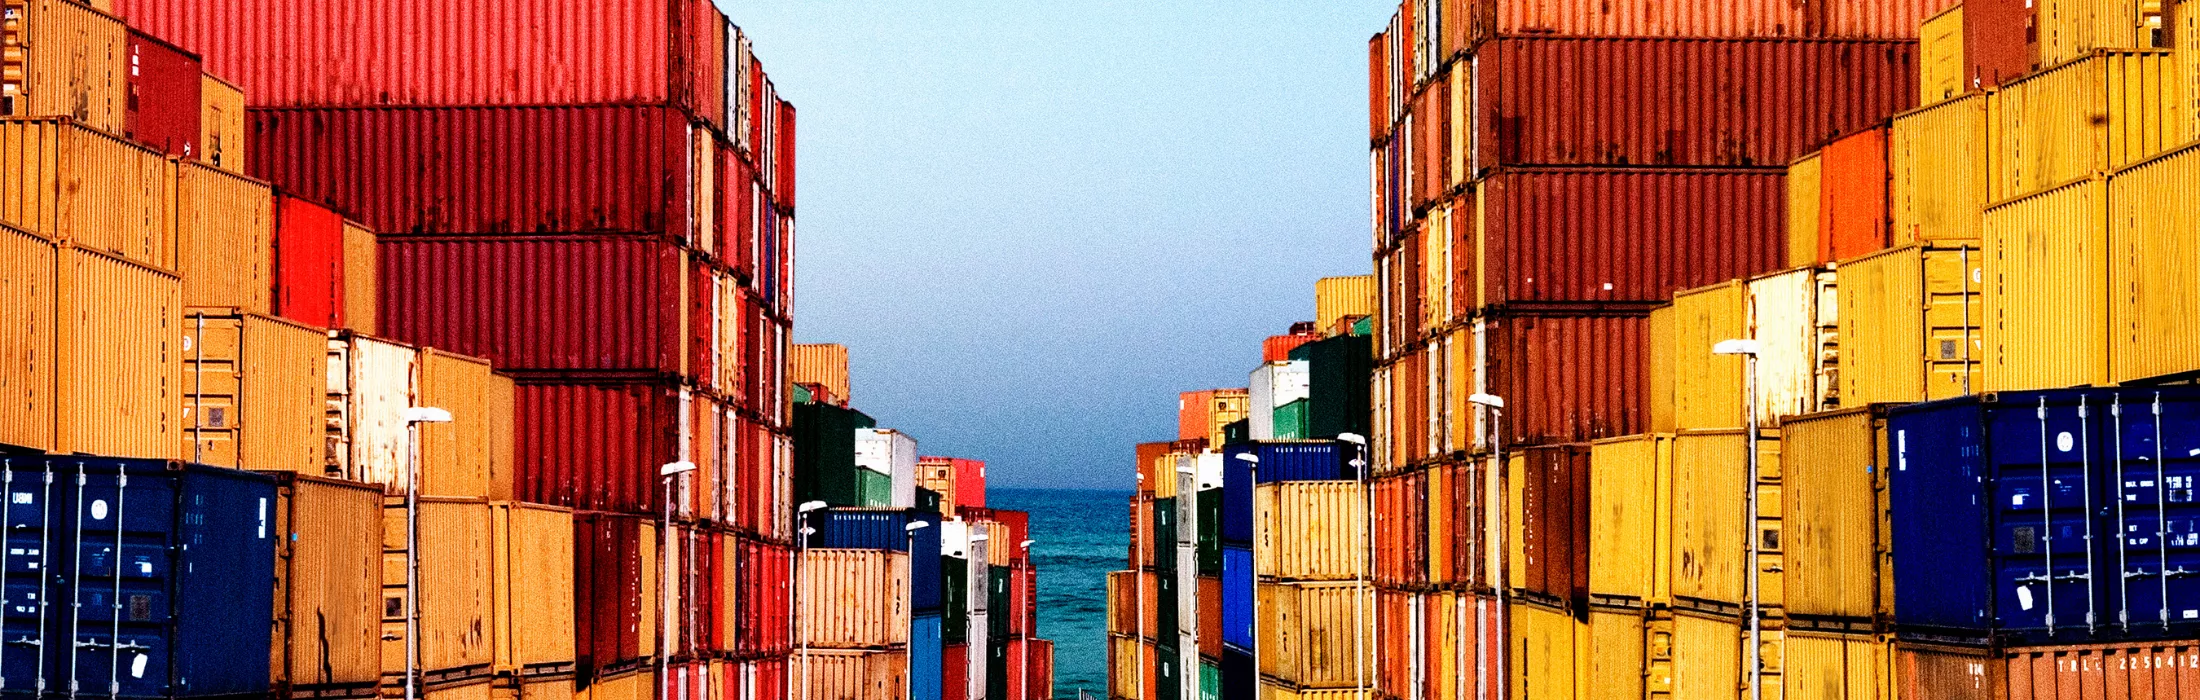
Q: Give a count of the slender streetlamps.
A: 12